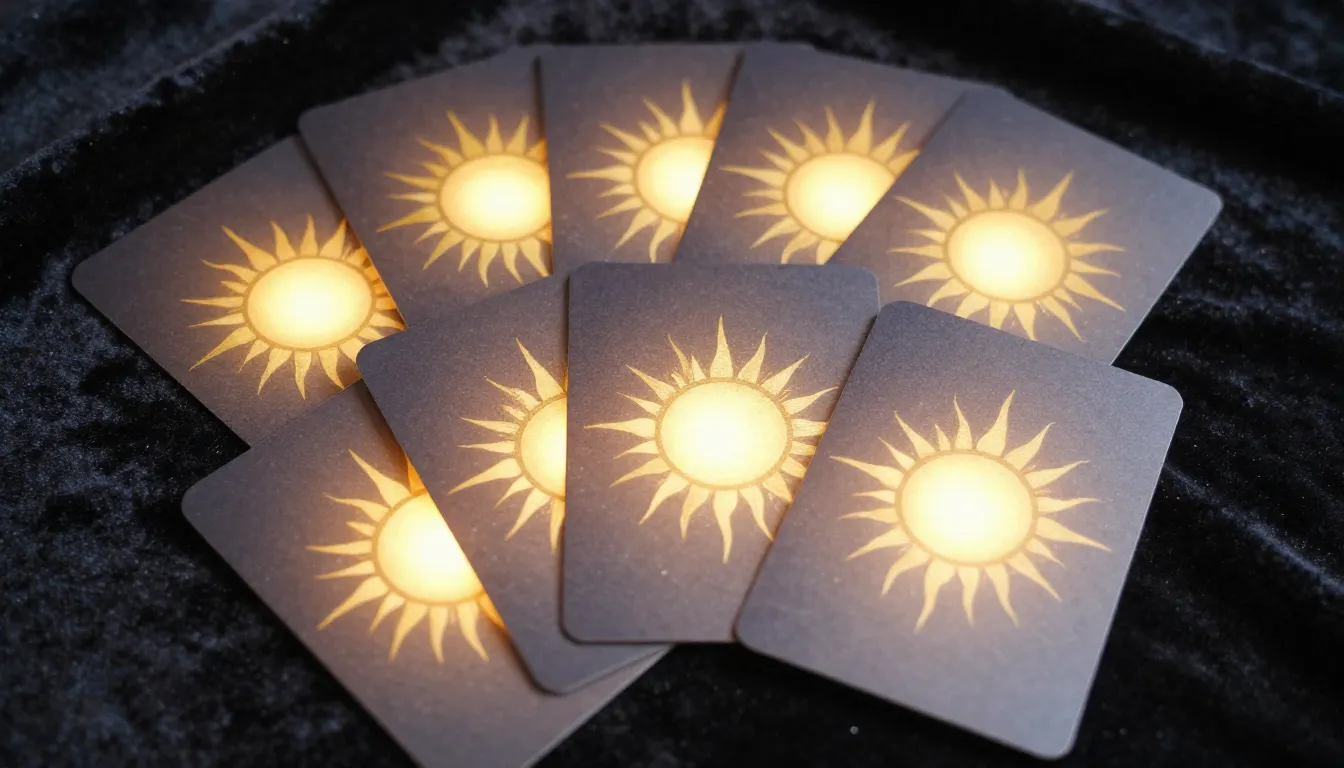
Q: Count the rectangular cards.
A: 9